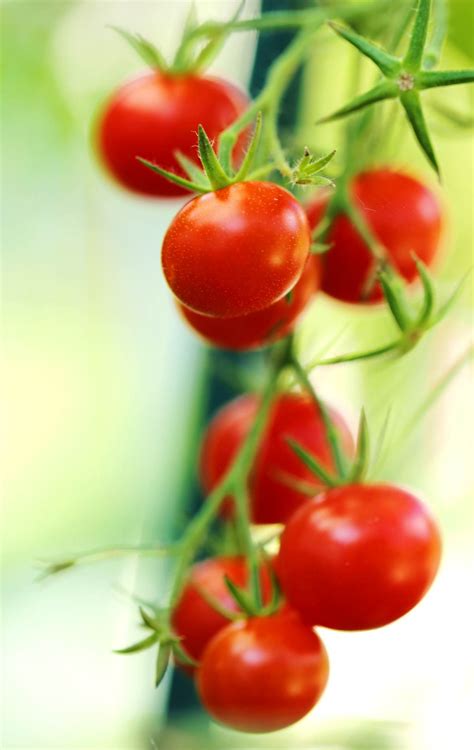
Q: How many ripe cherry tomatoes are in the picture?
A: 8